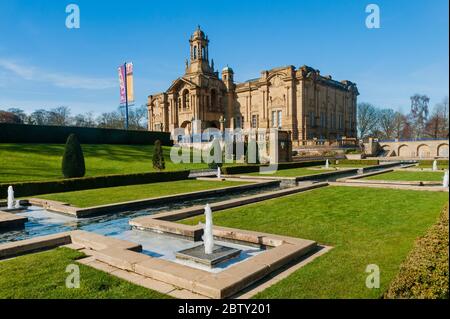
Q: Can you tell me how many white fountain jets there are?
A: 6